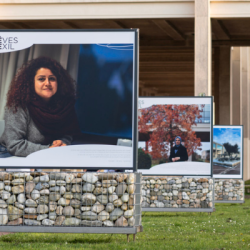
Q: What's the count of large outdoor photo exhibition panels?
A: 3